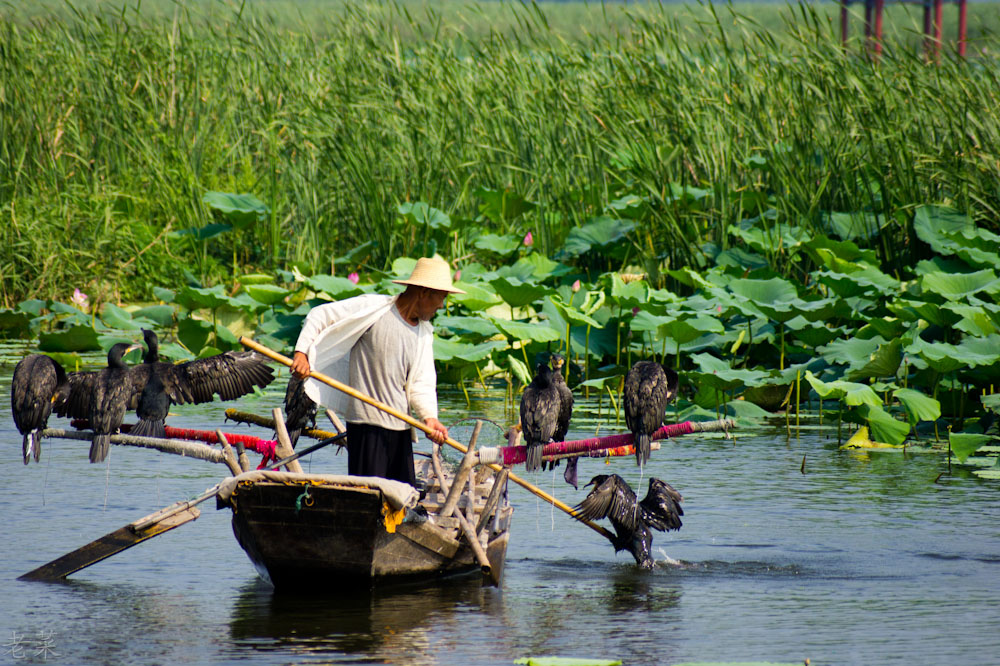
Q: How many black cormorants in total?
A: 8